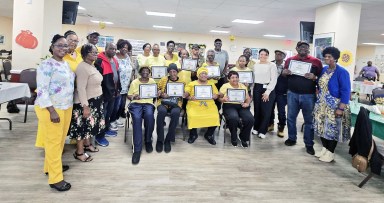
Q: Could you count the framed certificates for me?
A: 9